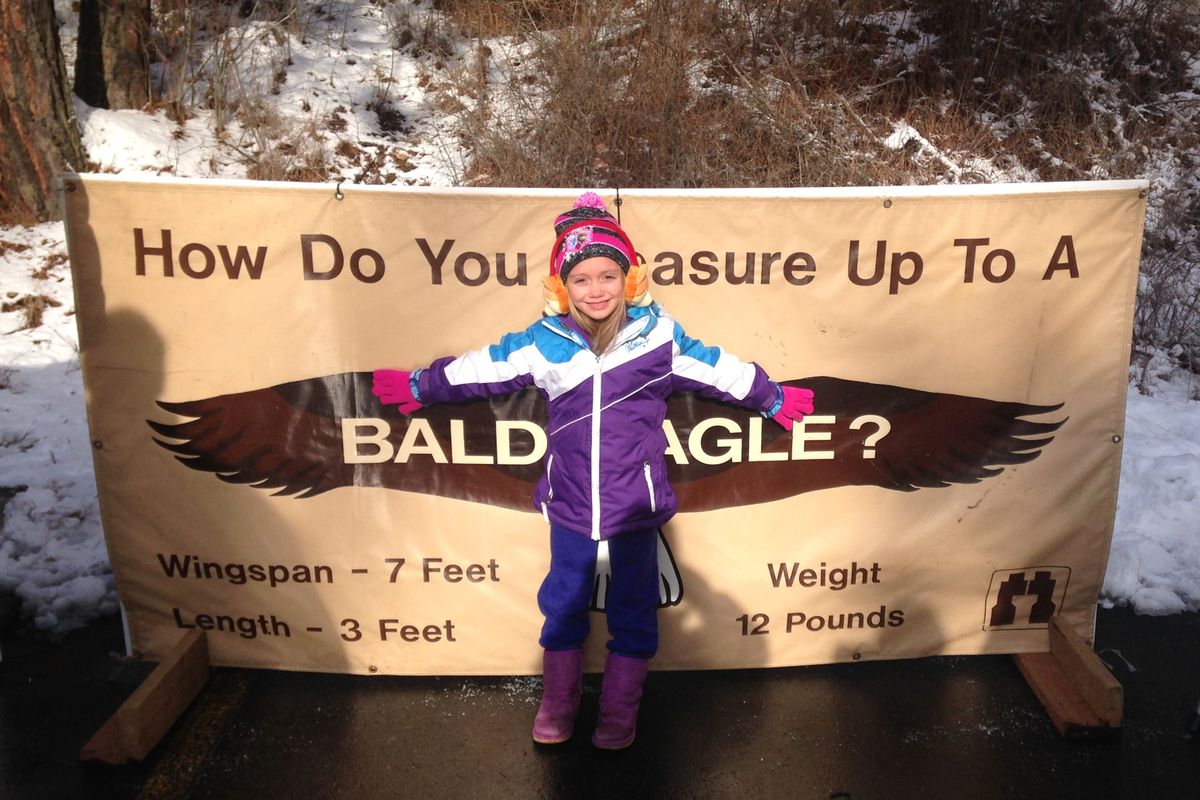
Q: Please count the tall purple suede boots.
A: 2